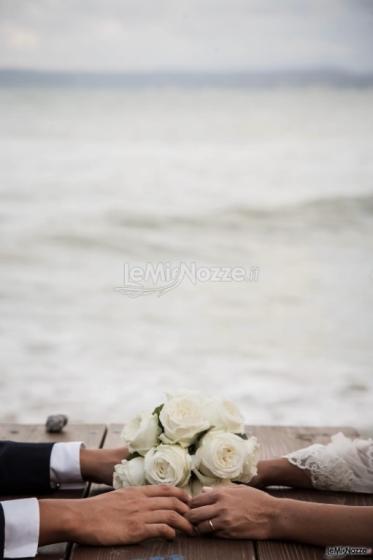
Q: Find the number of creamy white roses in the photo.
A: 7